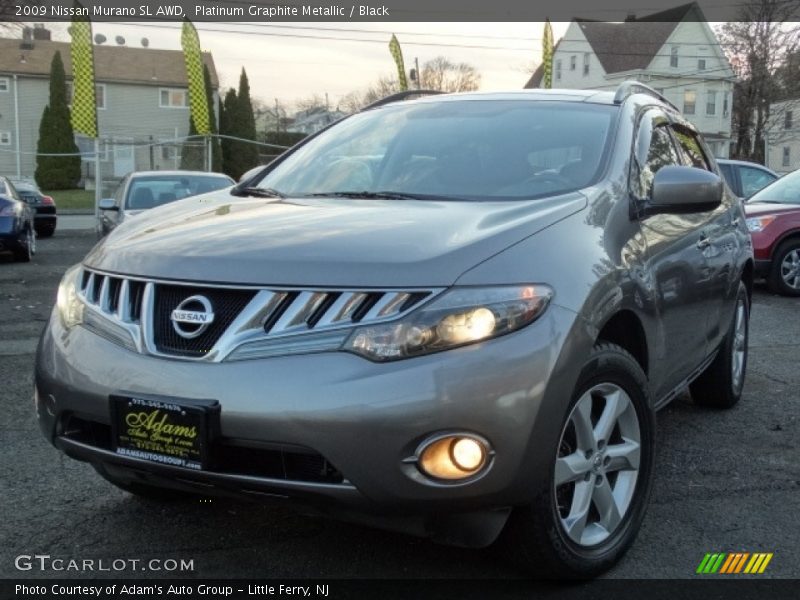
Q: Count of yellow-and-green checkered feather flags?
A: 4